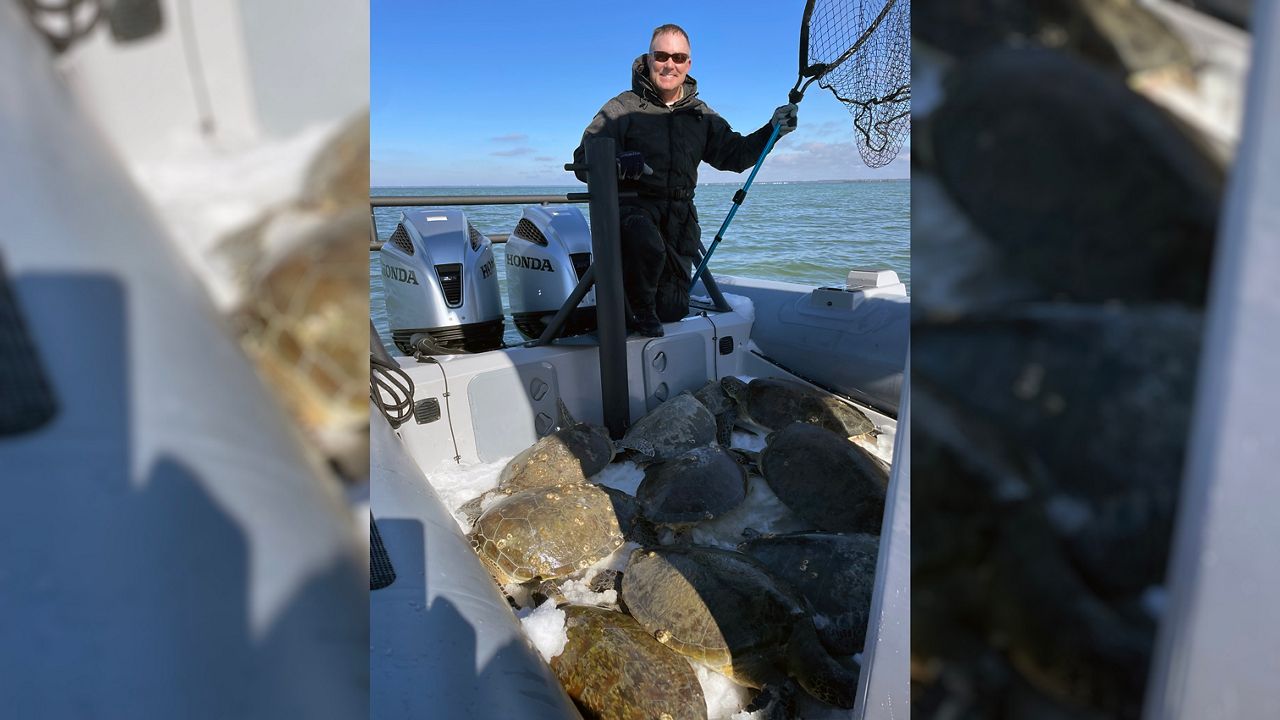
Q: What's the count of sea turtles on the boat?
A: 10